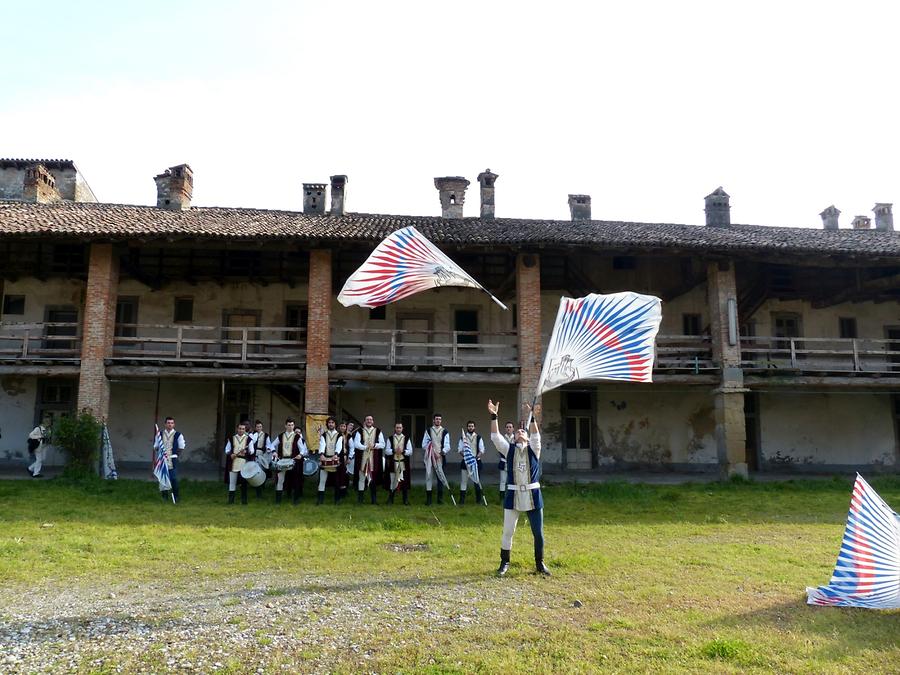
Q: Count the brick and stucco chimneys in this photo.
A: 11